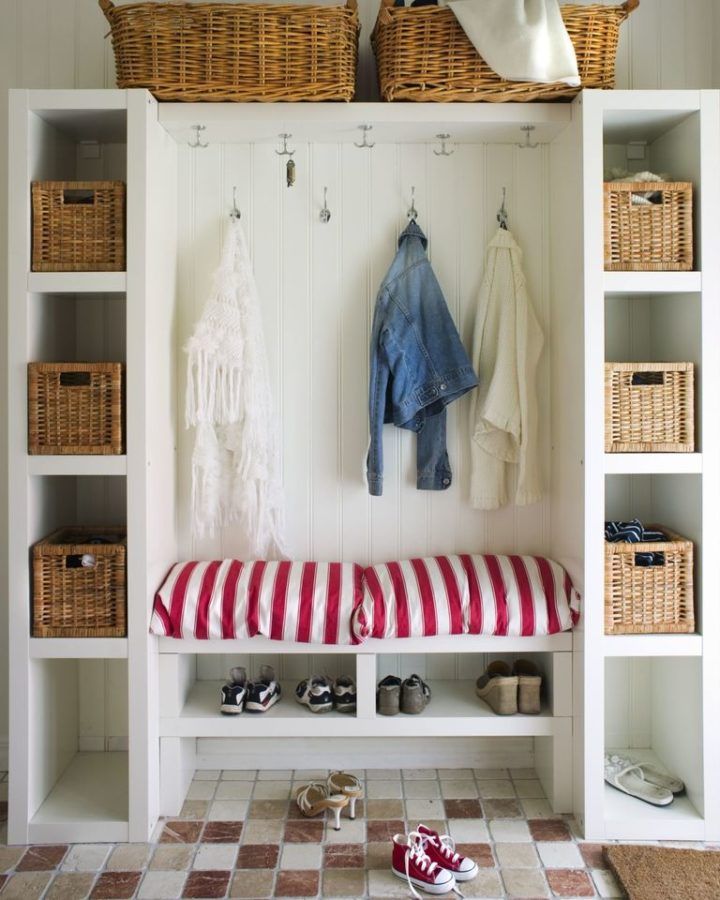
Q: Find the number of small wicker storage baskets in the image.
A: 6